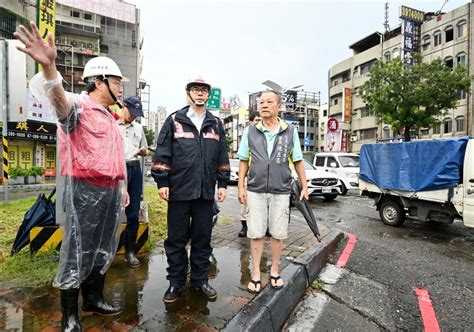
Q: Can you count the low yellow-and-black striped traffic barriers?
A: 1